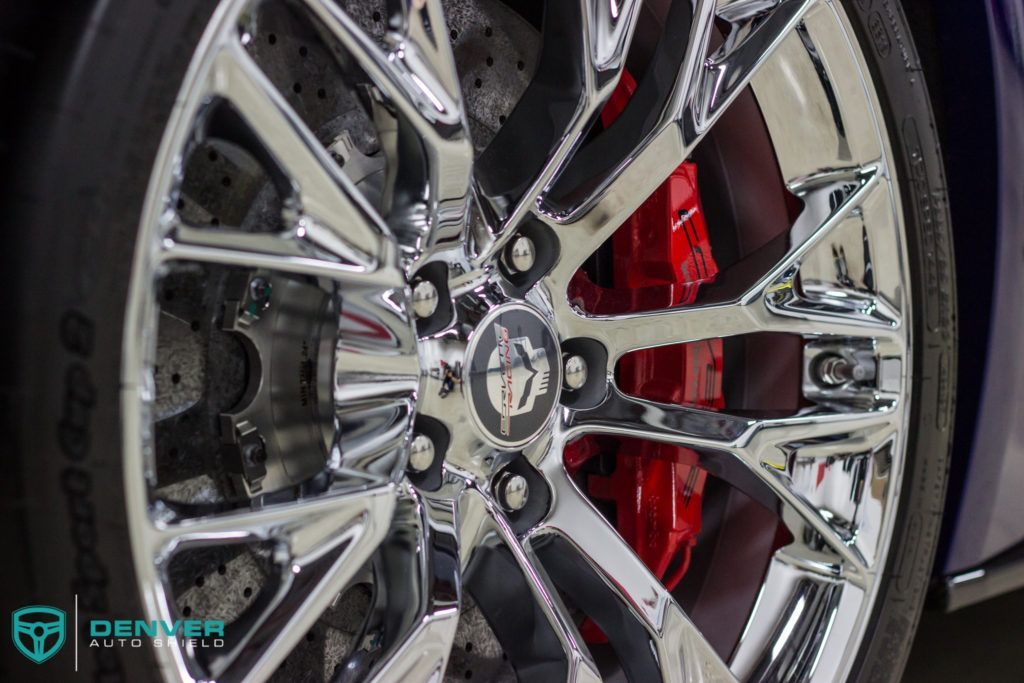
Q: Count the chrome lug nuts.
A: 5